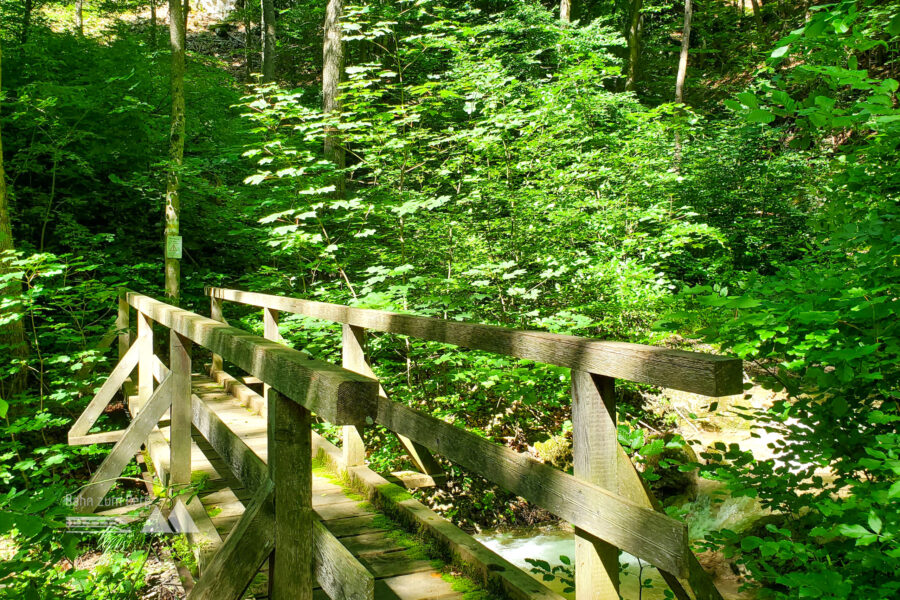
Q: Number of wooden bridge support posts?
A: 8